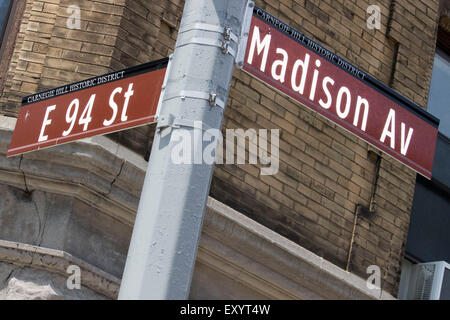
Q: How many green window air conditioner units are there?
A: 0